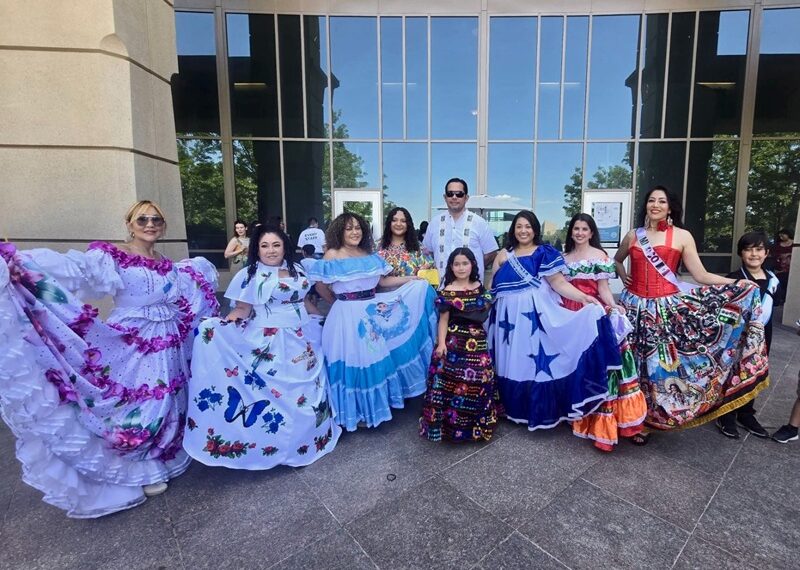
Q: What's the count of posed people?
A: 10